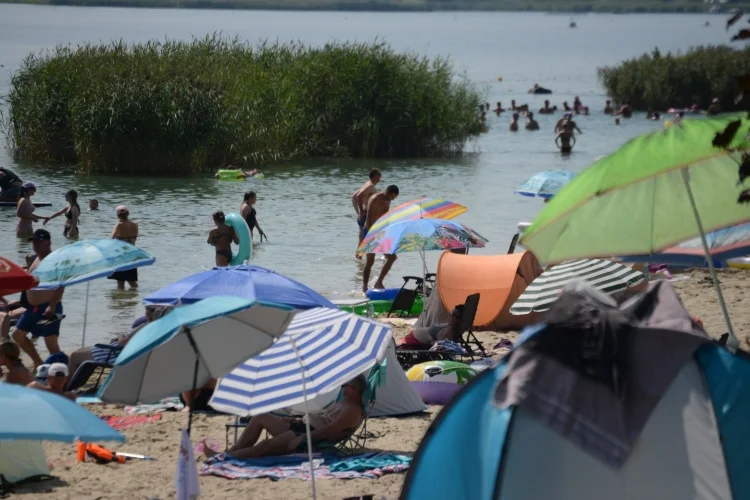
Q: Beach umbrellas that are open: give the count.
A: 12